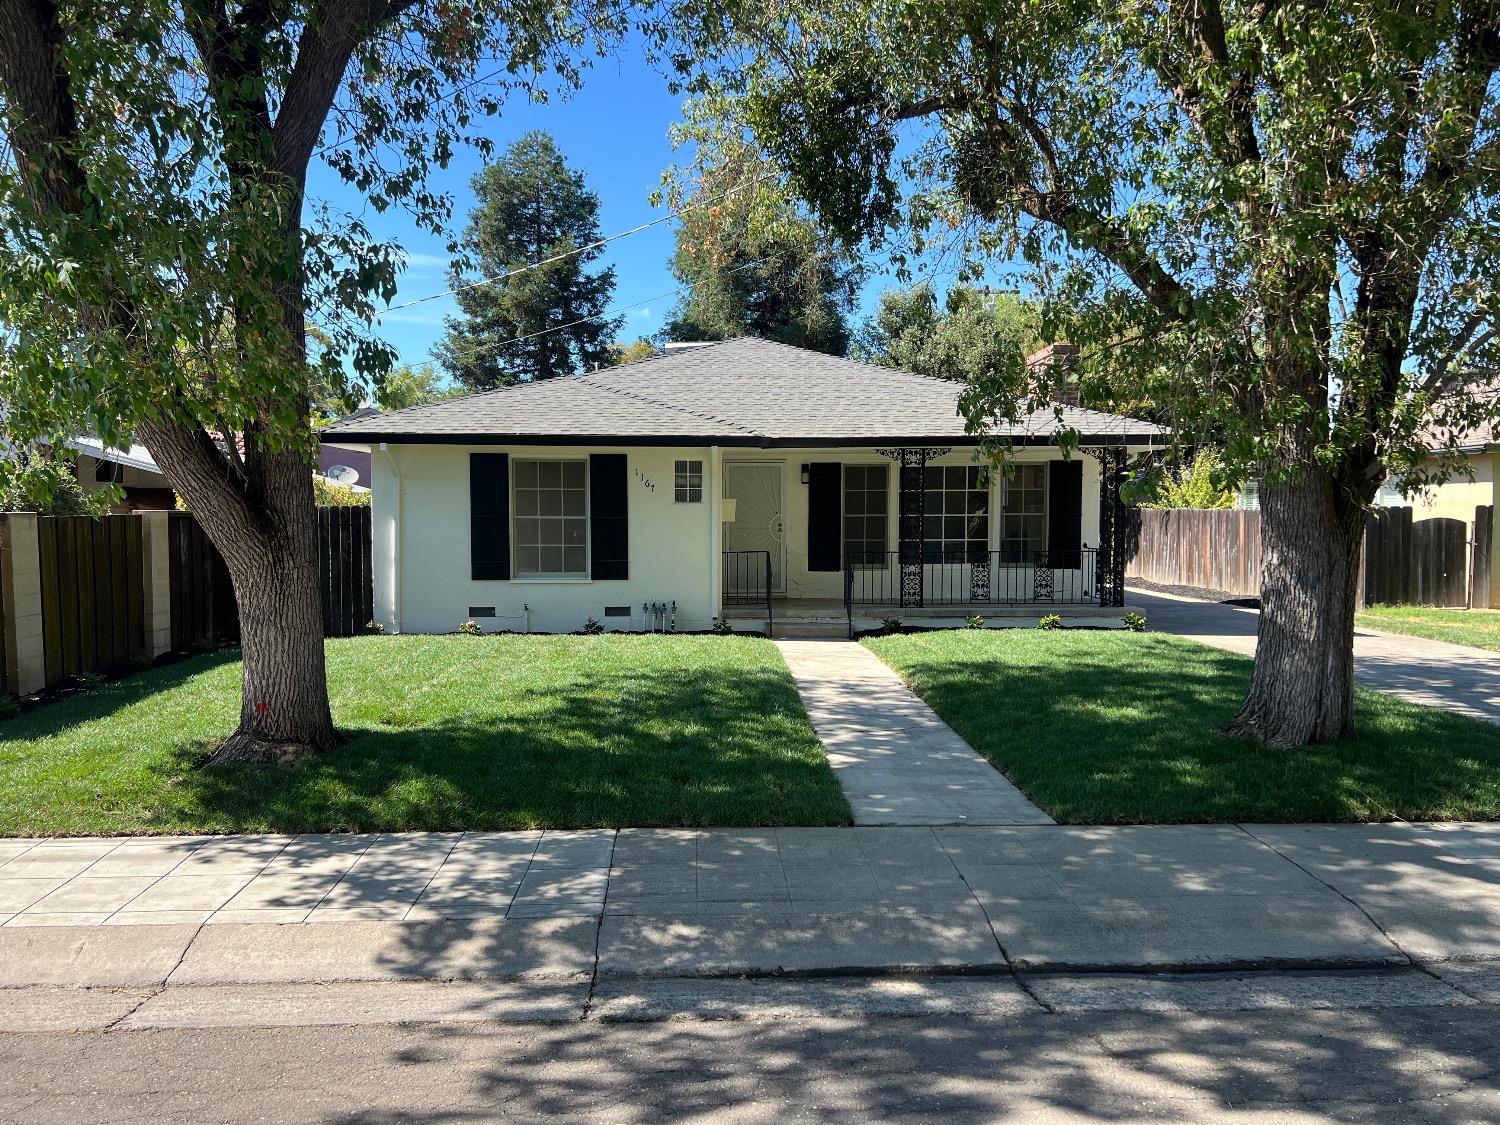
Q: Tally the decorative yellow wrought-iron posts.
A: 0